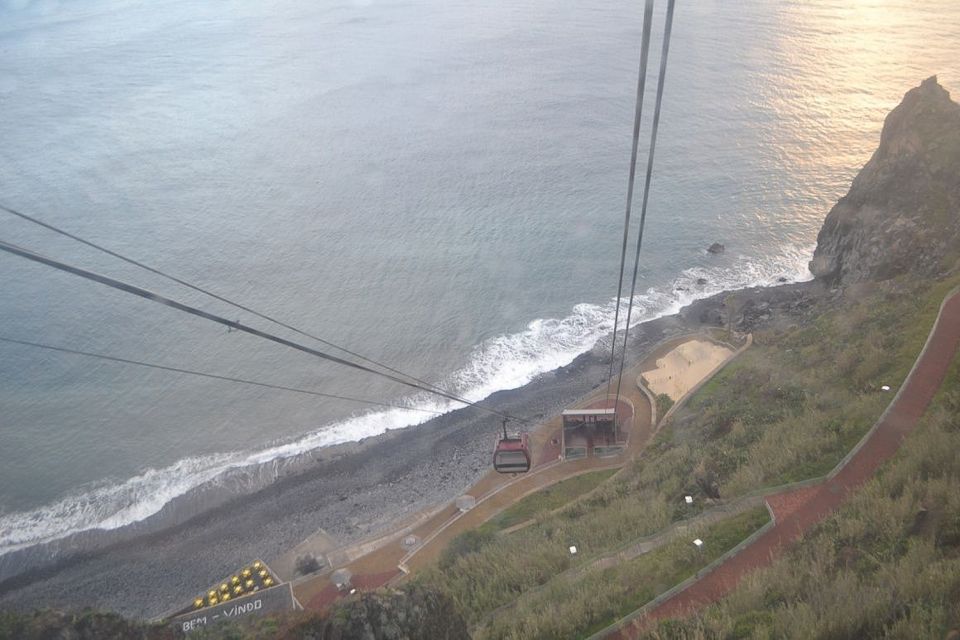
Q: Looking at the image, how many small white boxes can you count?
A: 4